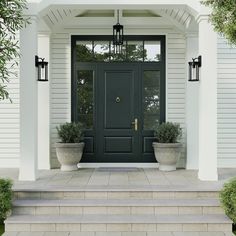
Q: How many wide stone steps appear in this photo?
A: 3